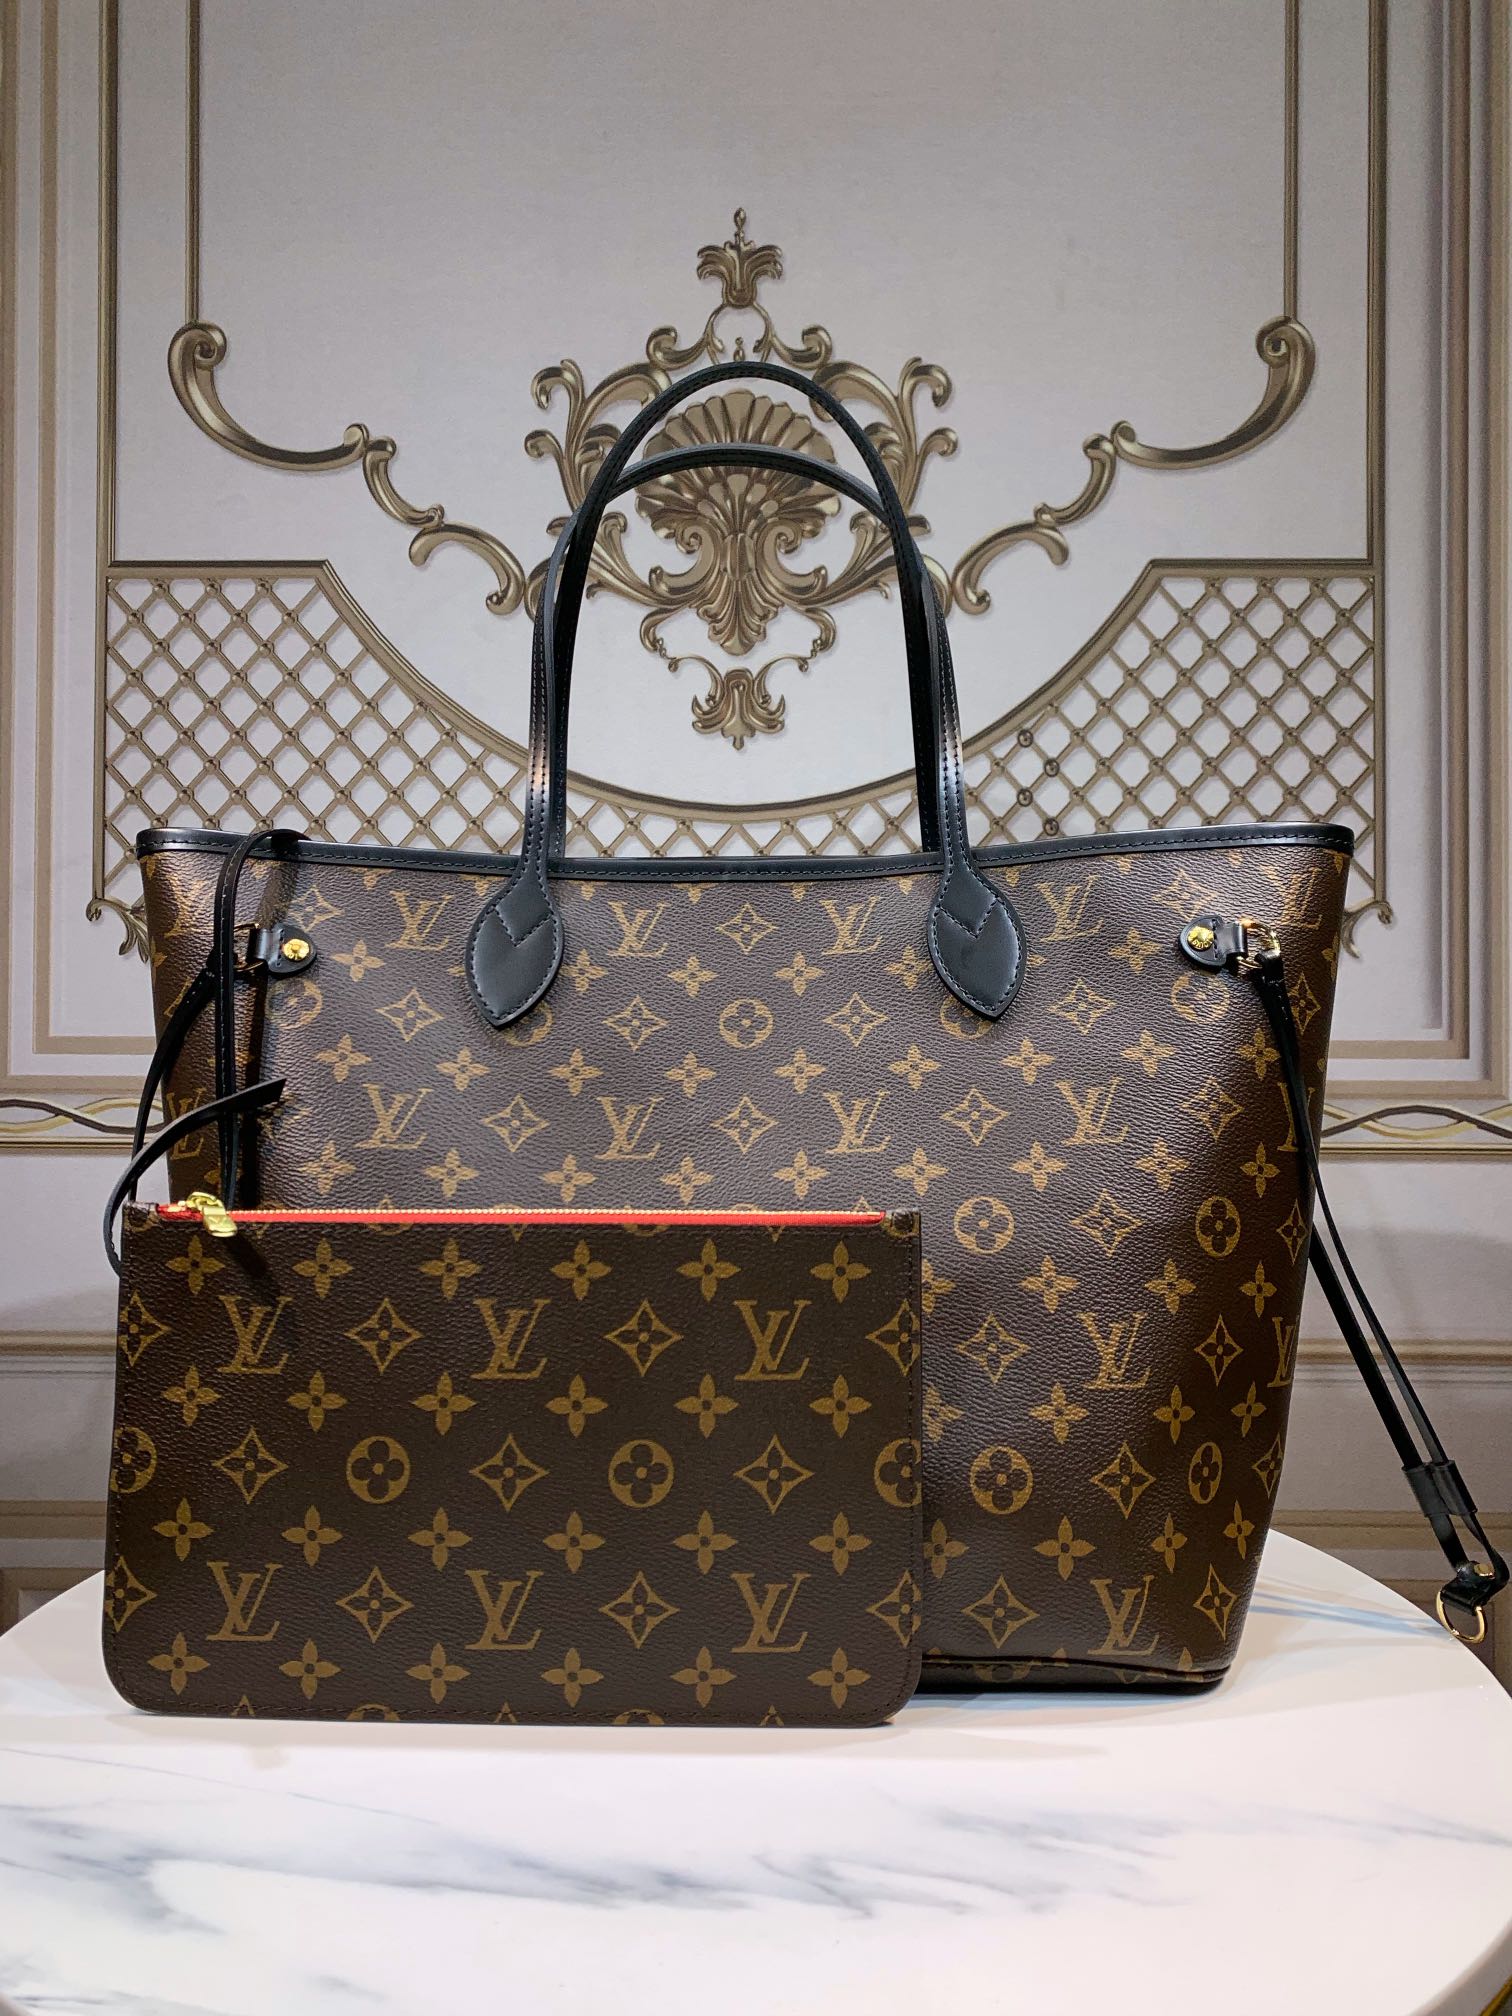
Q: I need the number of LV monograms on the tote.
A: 15